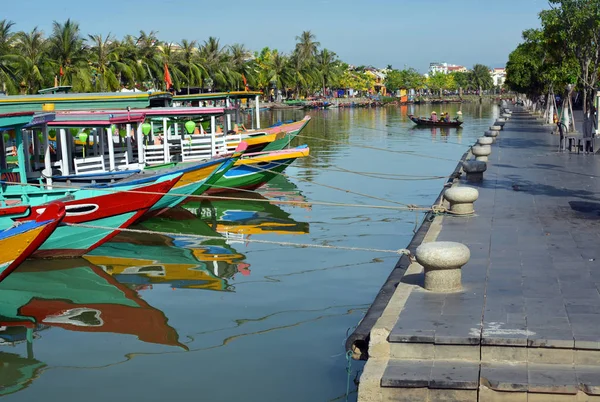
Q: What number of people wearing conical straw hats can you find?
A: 3